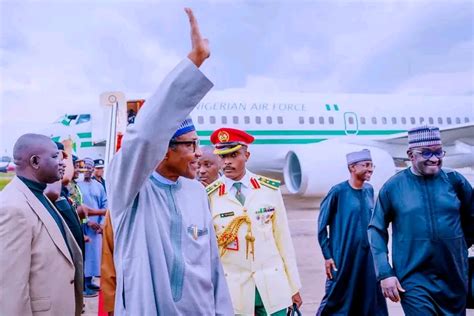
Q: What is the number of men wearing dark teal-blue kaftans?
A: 2